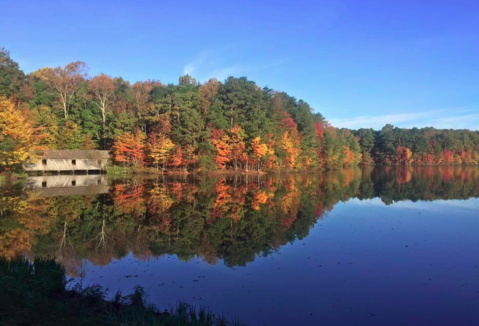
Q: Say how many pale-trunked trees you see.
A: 2